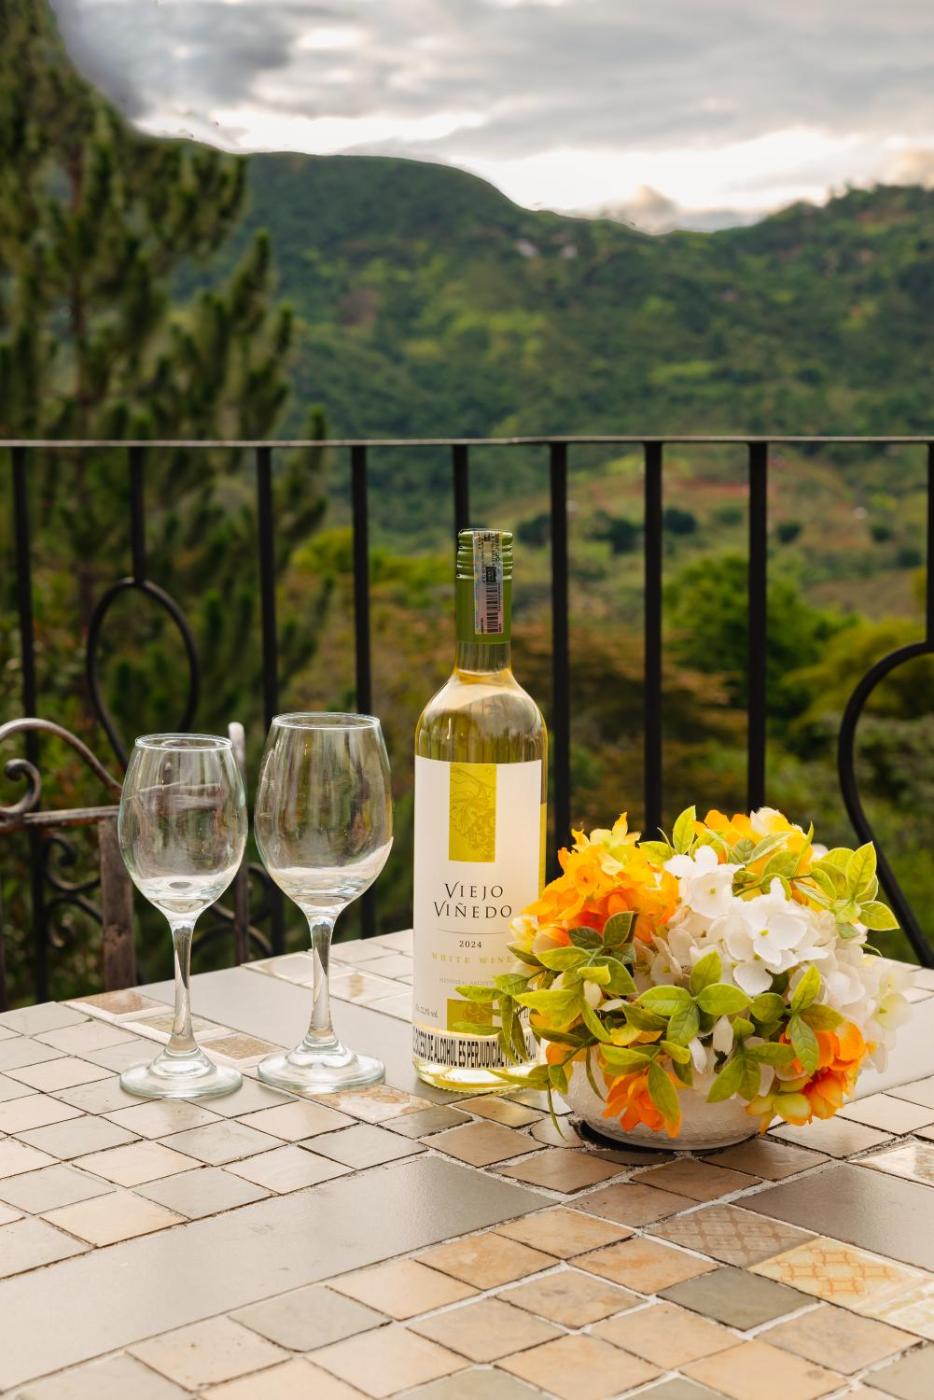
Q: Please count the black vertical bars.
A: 9